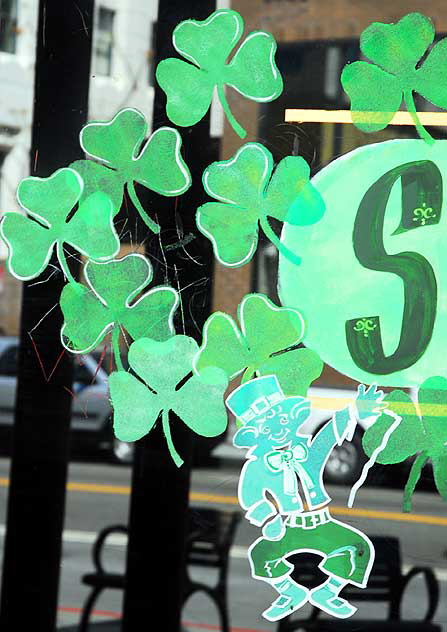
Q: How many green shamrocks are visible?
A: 9